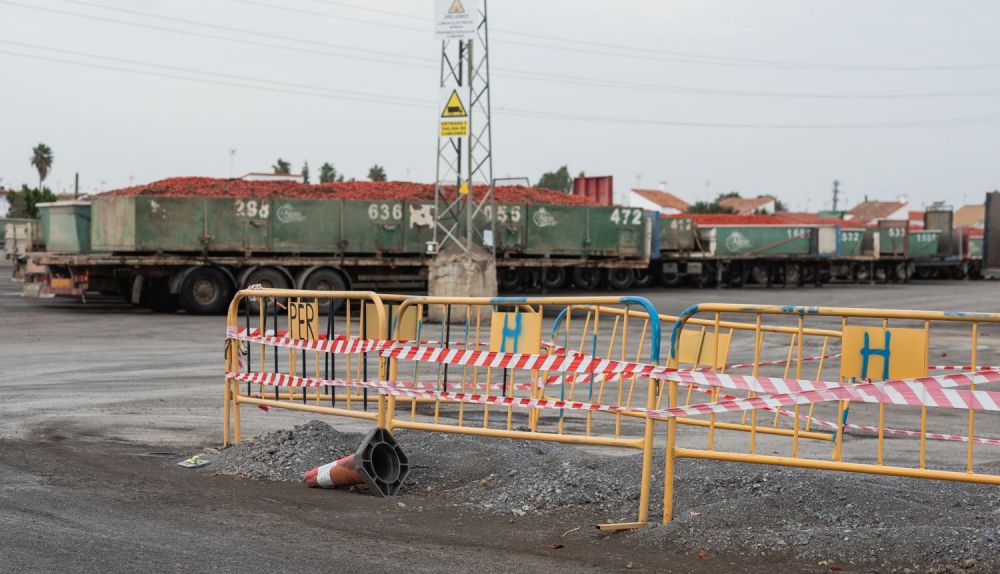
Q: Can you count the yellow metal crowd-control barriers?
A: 5